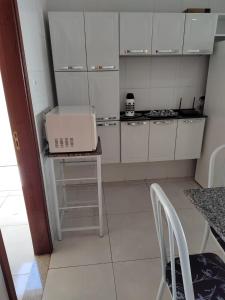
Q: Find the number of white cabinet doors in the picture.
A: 11